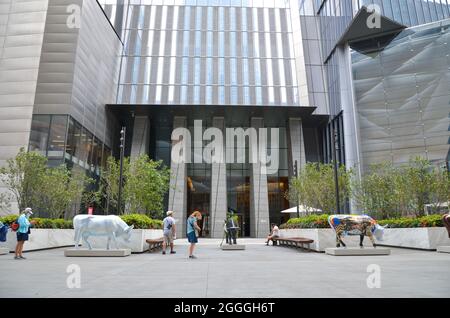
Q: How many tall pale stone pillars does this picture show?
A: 5